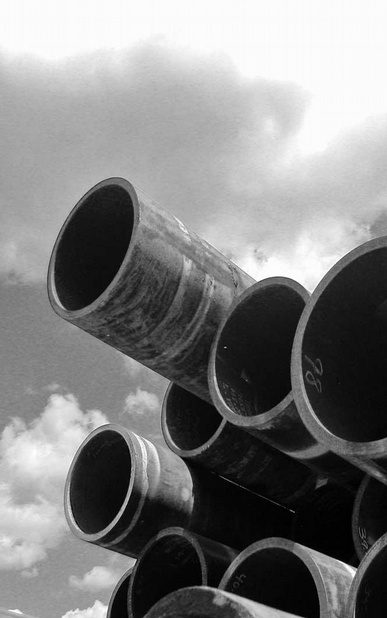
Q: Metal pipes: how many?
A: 11